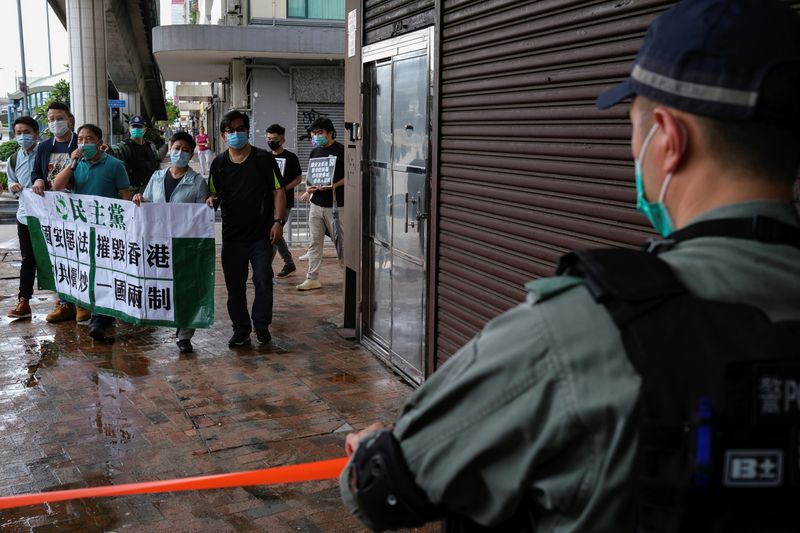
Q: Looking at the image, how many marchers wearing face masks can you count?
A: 7